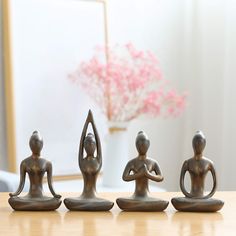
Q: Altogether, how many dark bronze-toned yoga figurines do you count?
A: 4